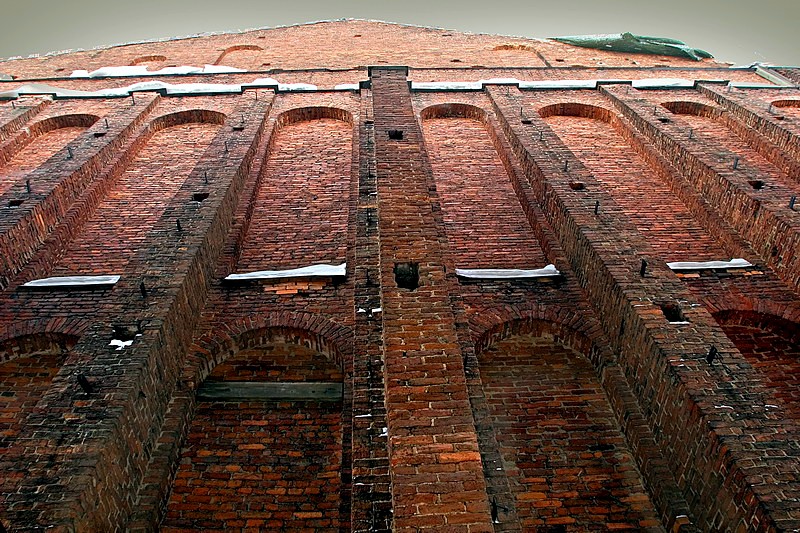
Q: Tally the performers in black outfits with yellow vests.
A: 0